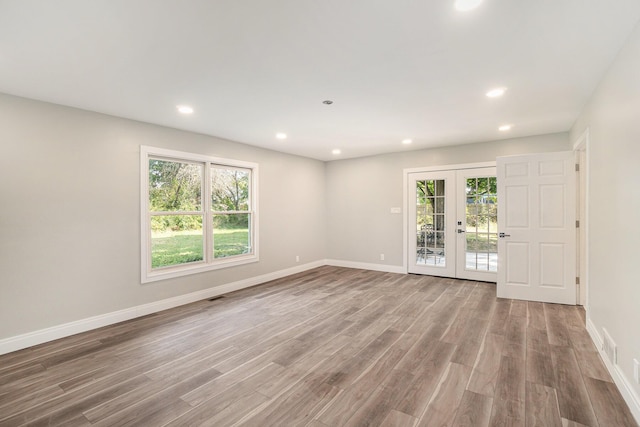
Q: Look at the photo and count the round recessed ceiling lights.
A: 7